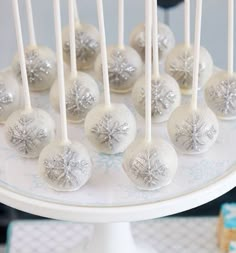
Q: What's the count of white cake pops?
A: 14